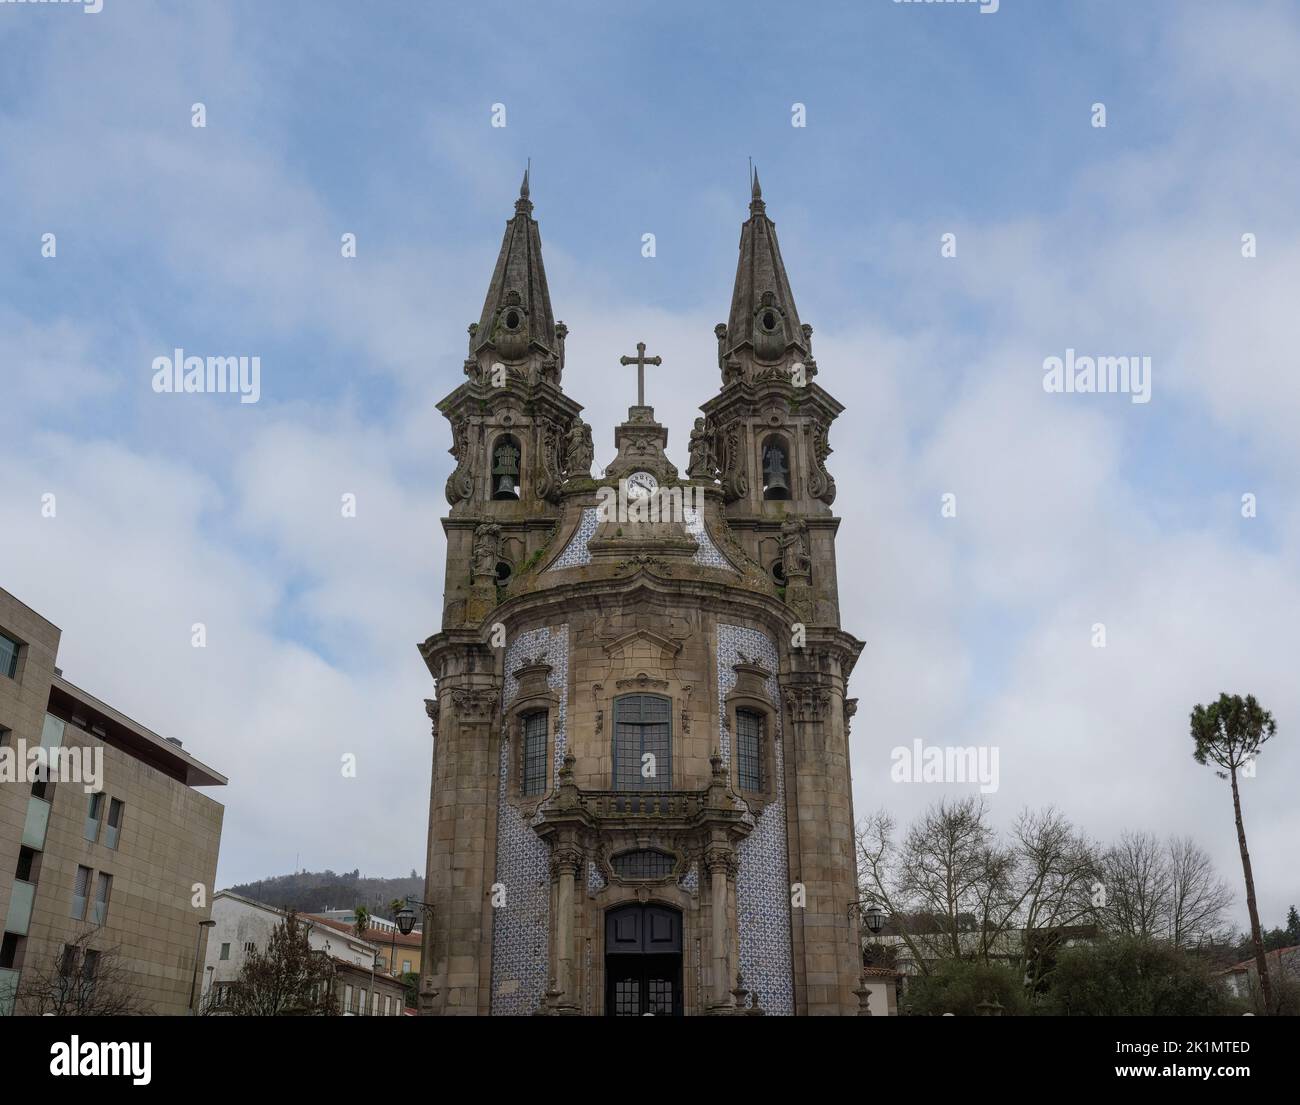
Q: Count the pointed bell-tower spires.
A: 2